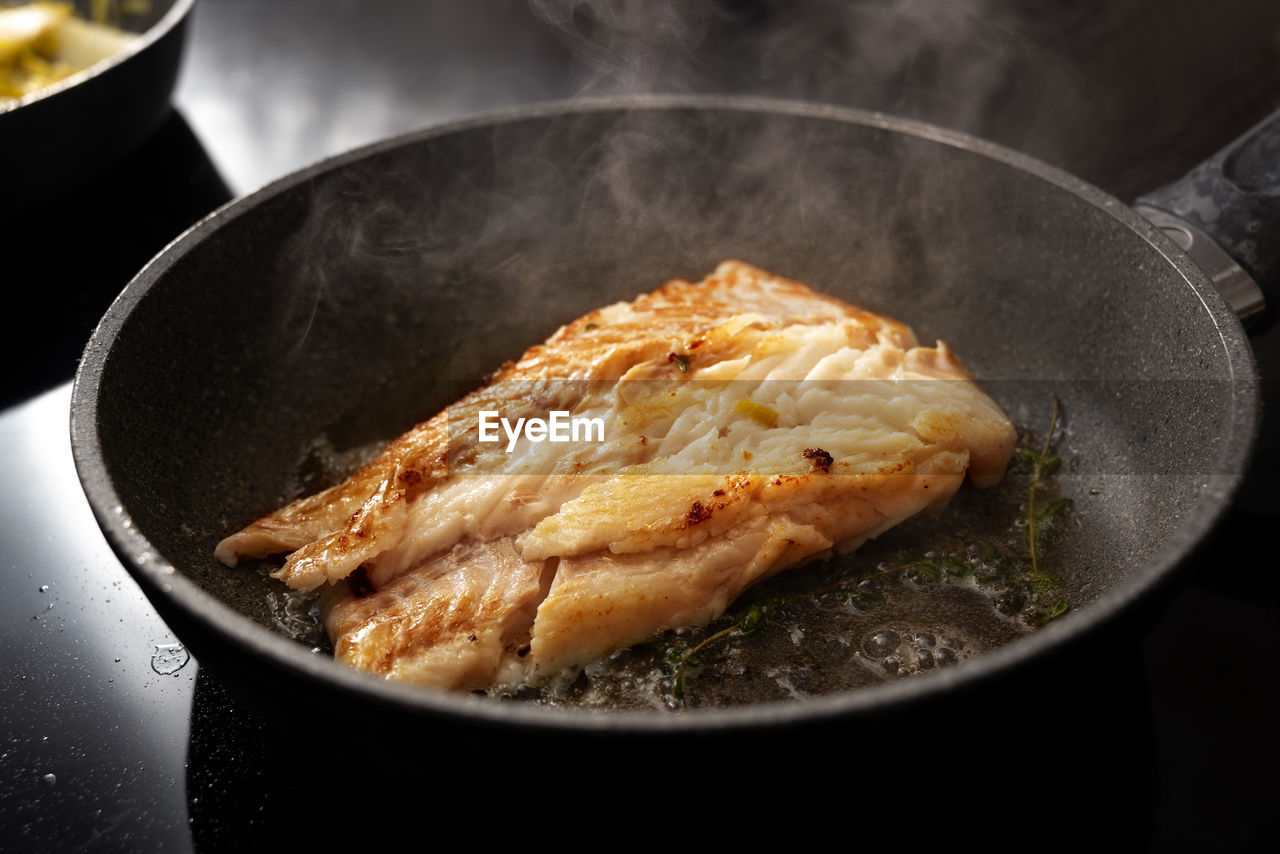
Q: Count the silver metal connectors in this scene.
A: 1